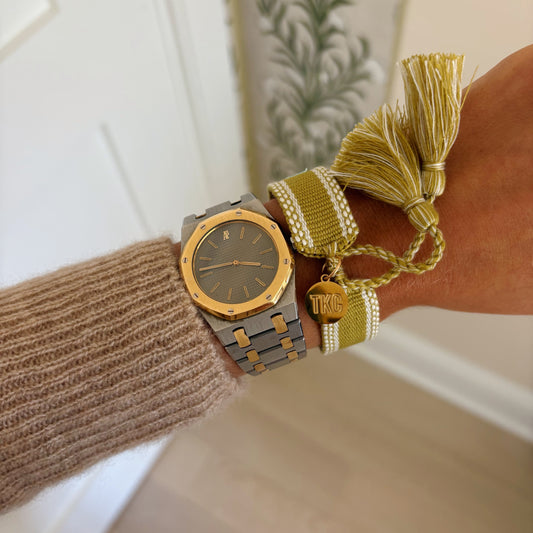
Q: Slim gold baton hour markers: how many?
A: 11